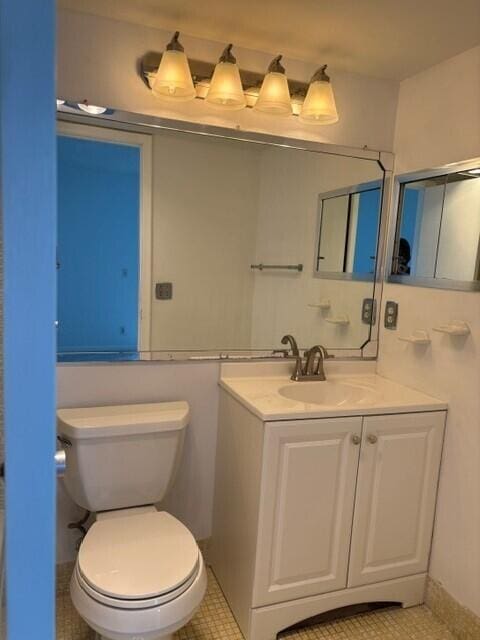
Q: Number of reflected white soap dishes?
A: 2